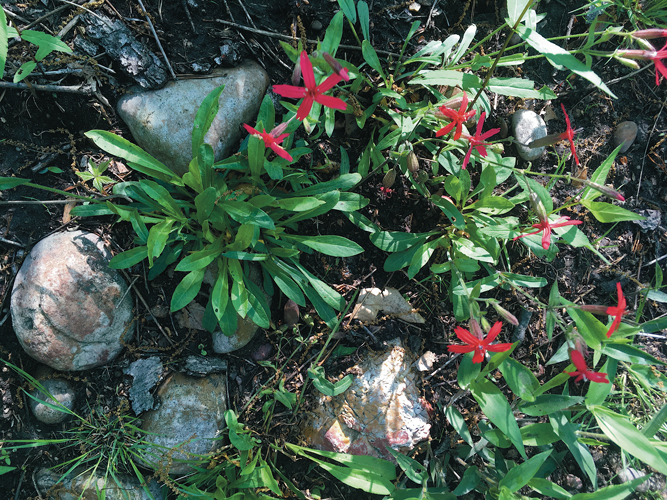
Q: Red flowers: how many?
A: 10